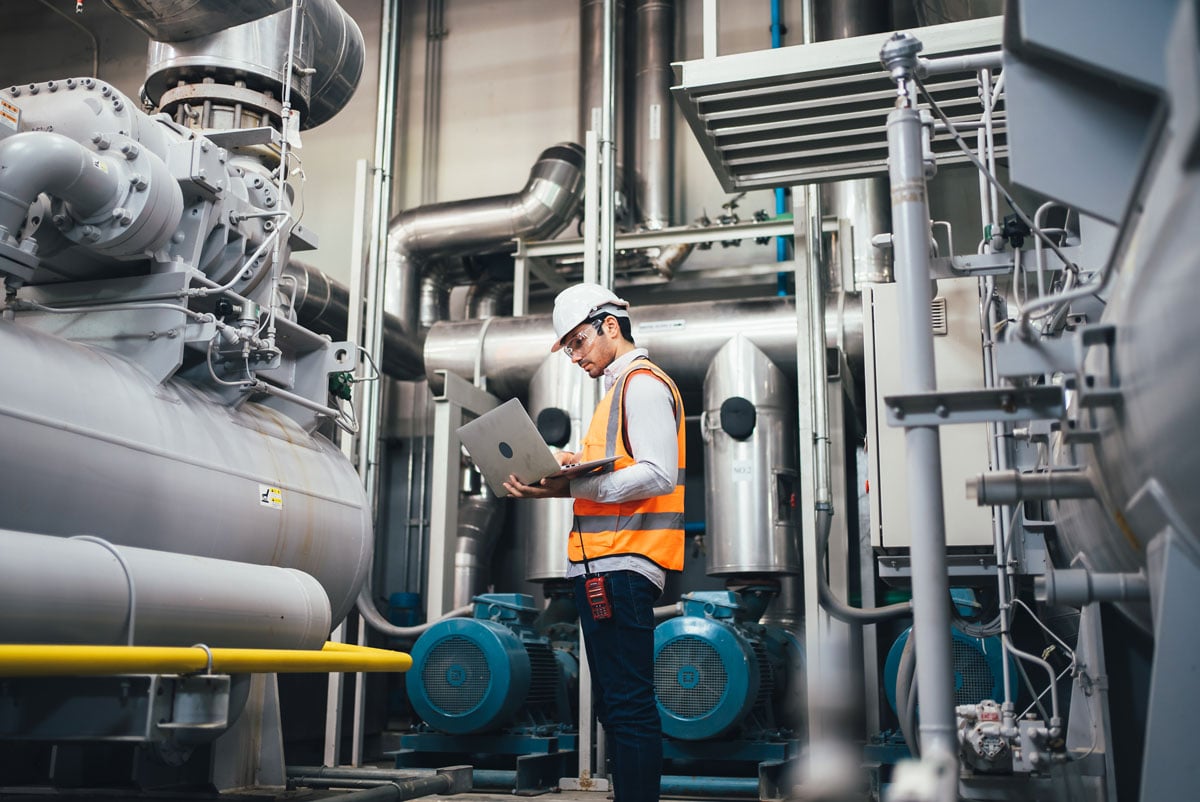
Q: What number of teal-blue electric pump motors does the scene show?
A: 3